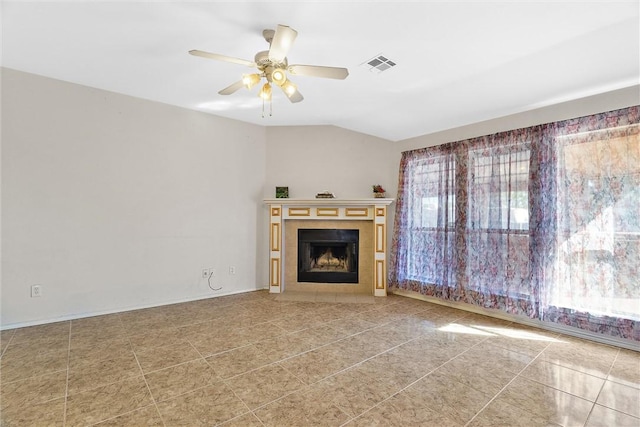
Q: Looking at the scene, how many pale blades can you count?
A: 5